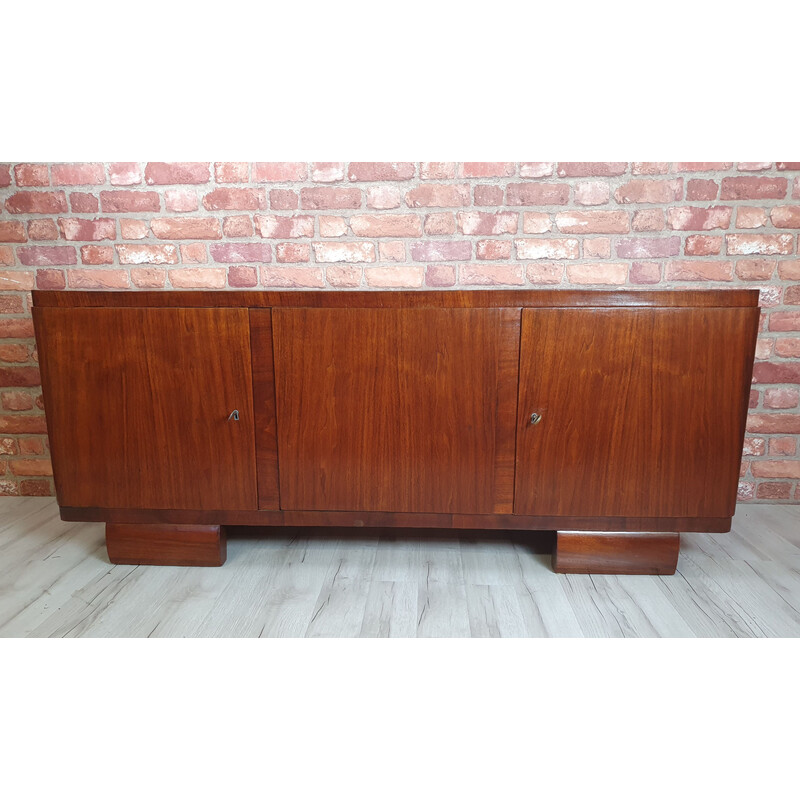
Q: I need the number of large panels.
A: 3